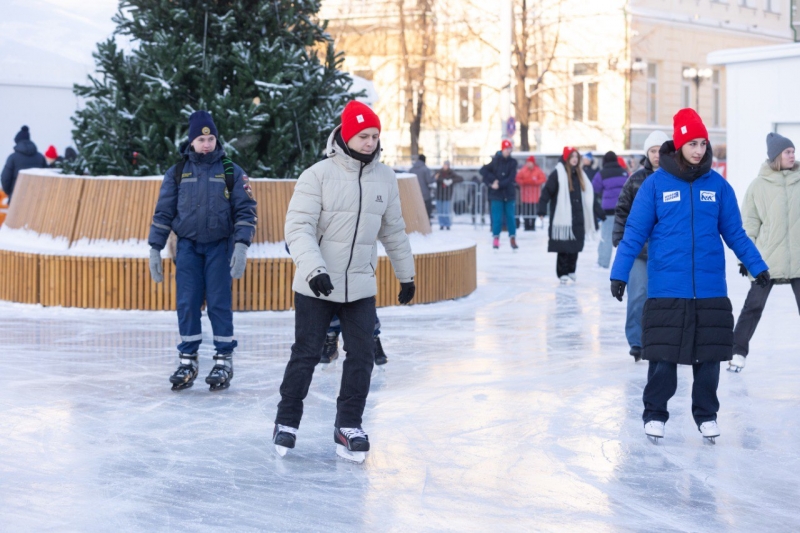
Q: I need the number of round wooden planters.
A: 1